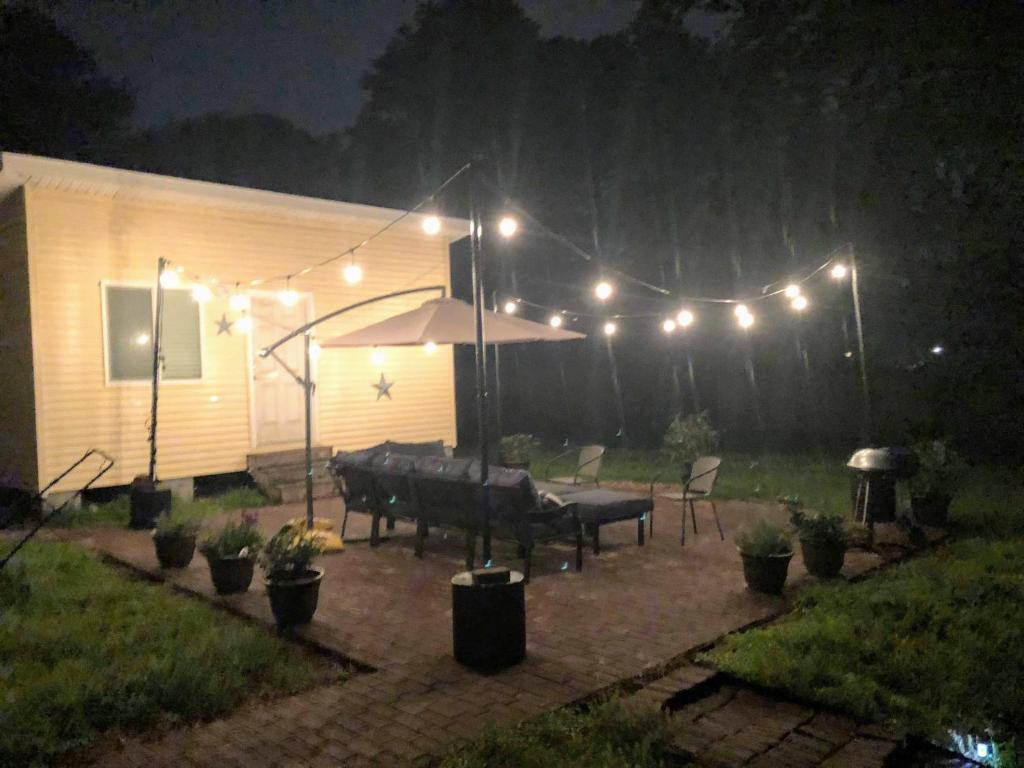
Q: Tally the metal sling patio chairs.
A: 2